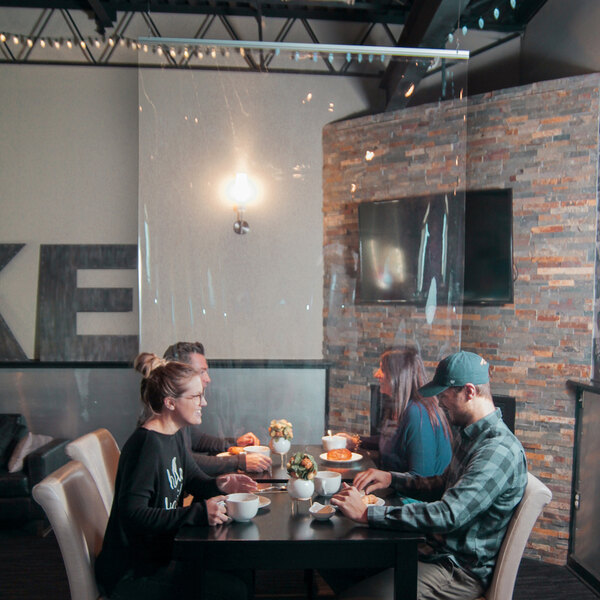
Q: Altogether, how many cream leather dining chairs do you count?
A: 3